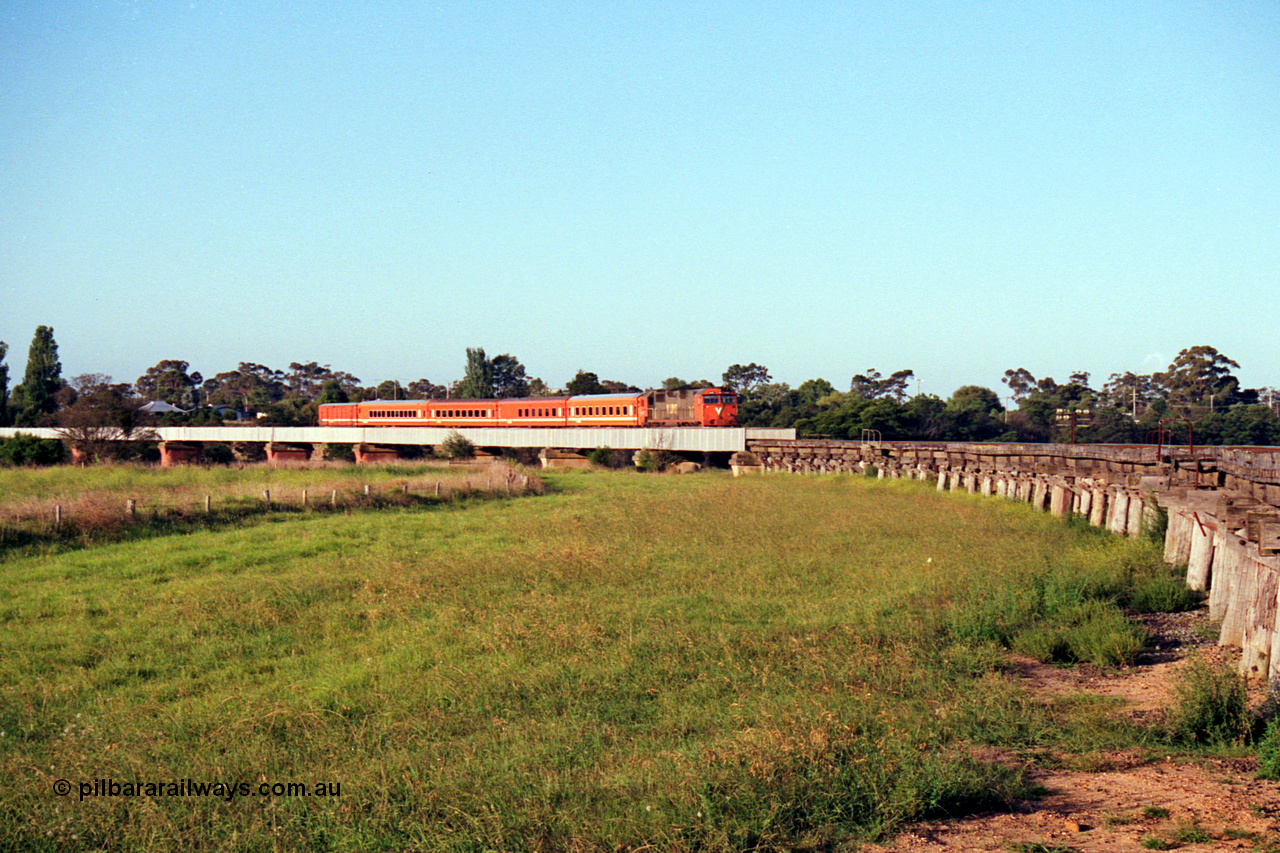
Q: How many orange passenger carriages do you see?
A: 4